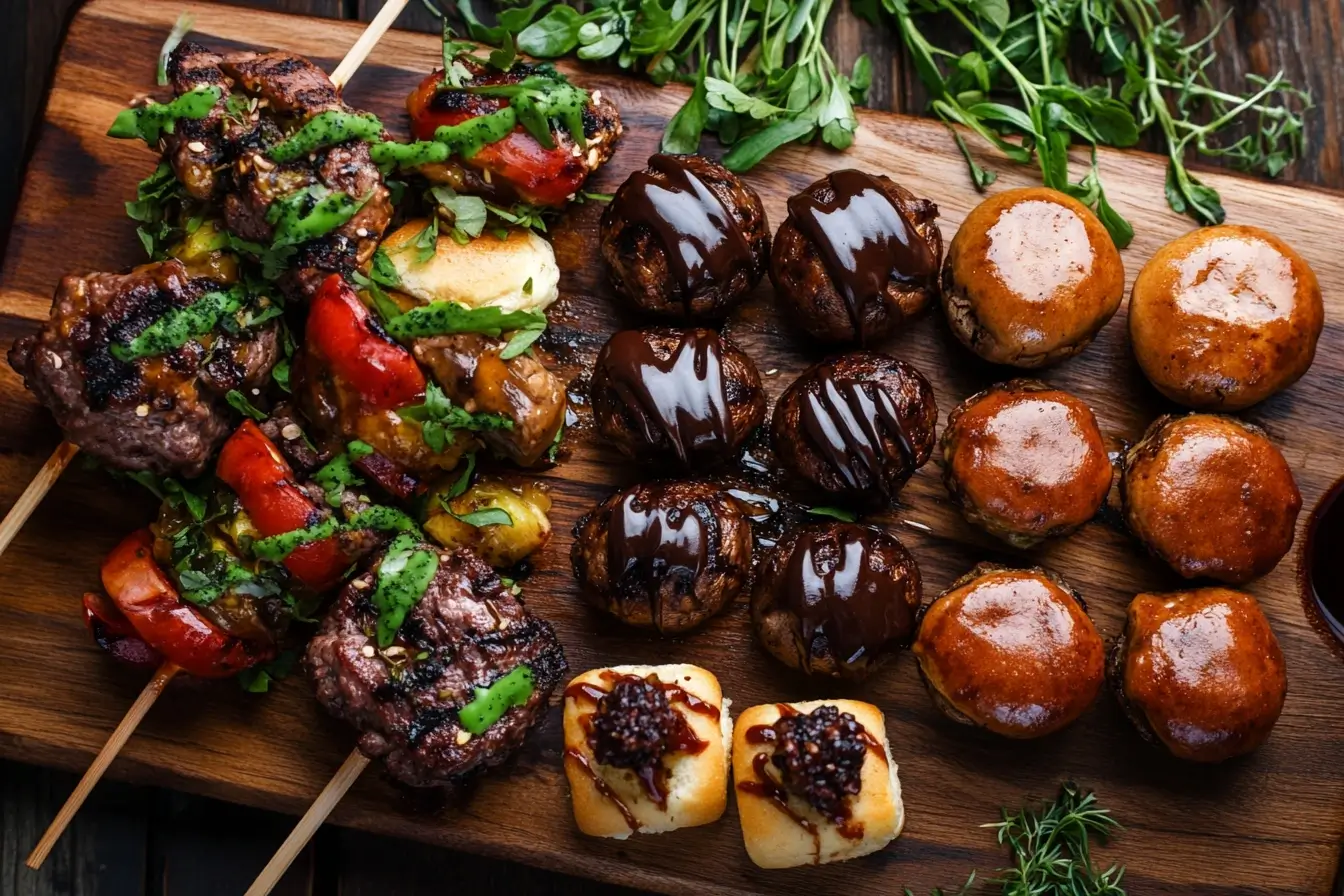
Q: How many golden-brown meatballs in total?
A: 6